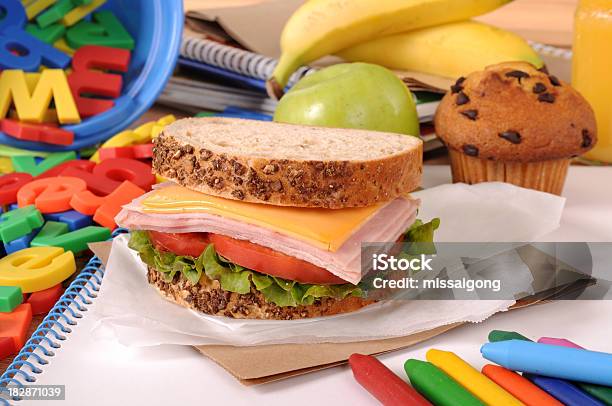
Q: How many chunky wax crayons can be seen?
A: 8